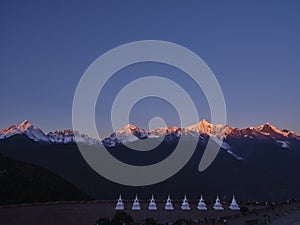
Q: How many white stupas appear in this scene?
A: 8